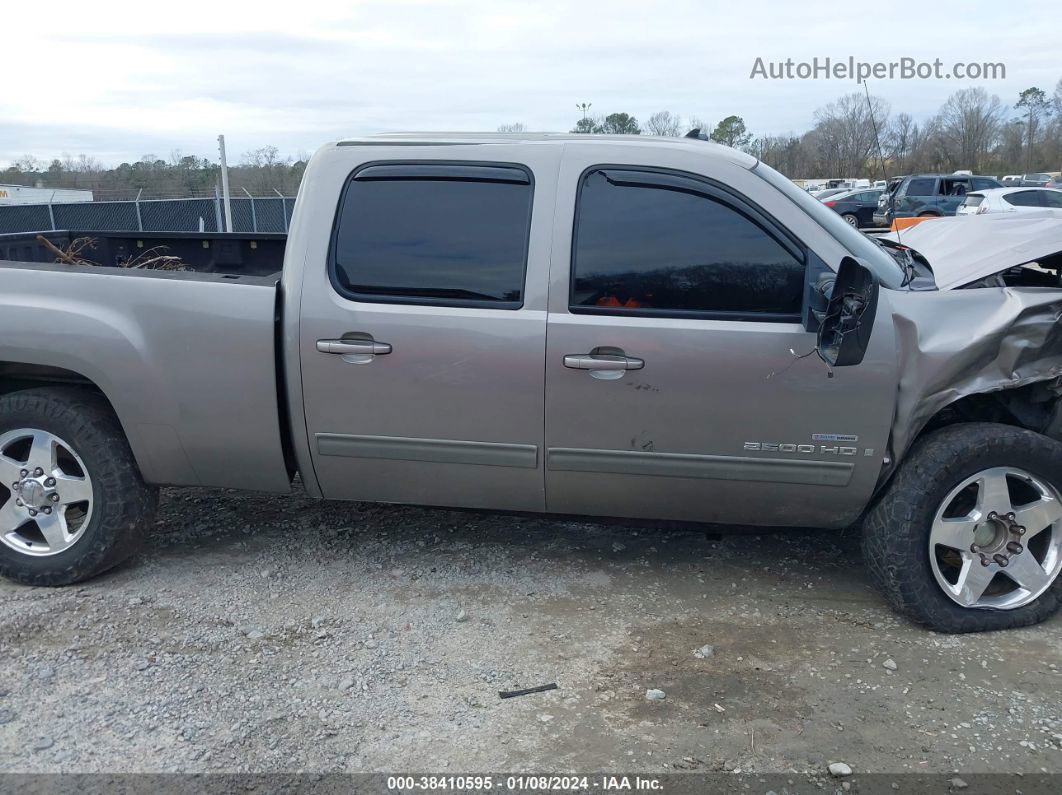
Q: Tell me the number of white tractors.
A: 0